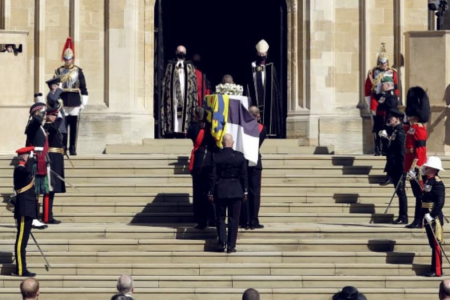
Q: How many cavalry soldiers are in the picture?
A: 2